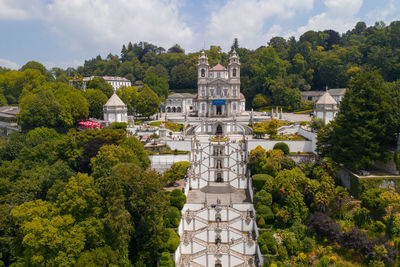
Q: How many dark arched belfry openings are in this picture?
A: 2